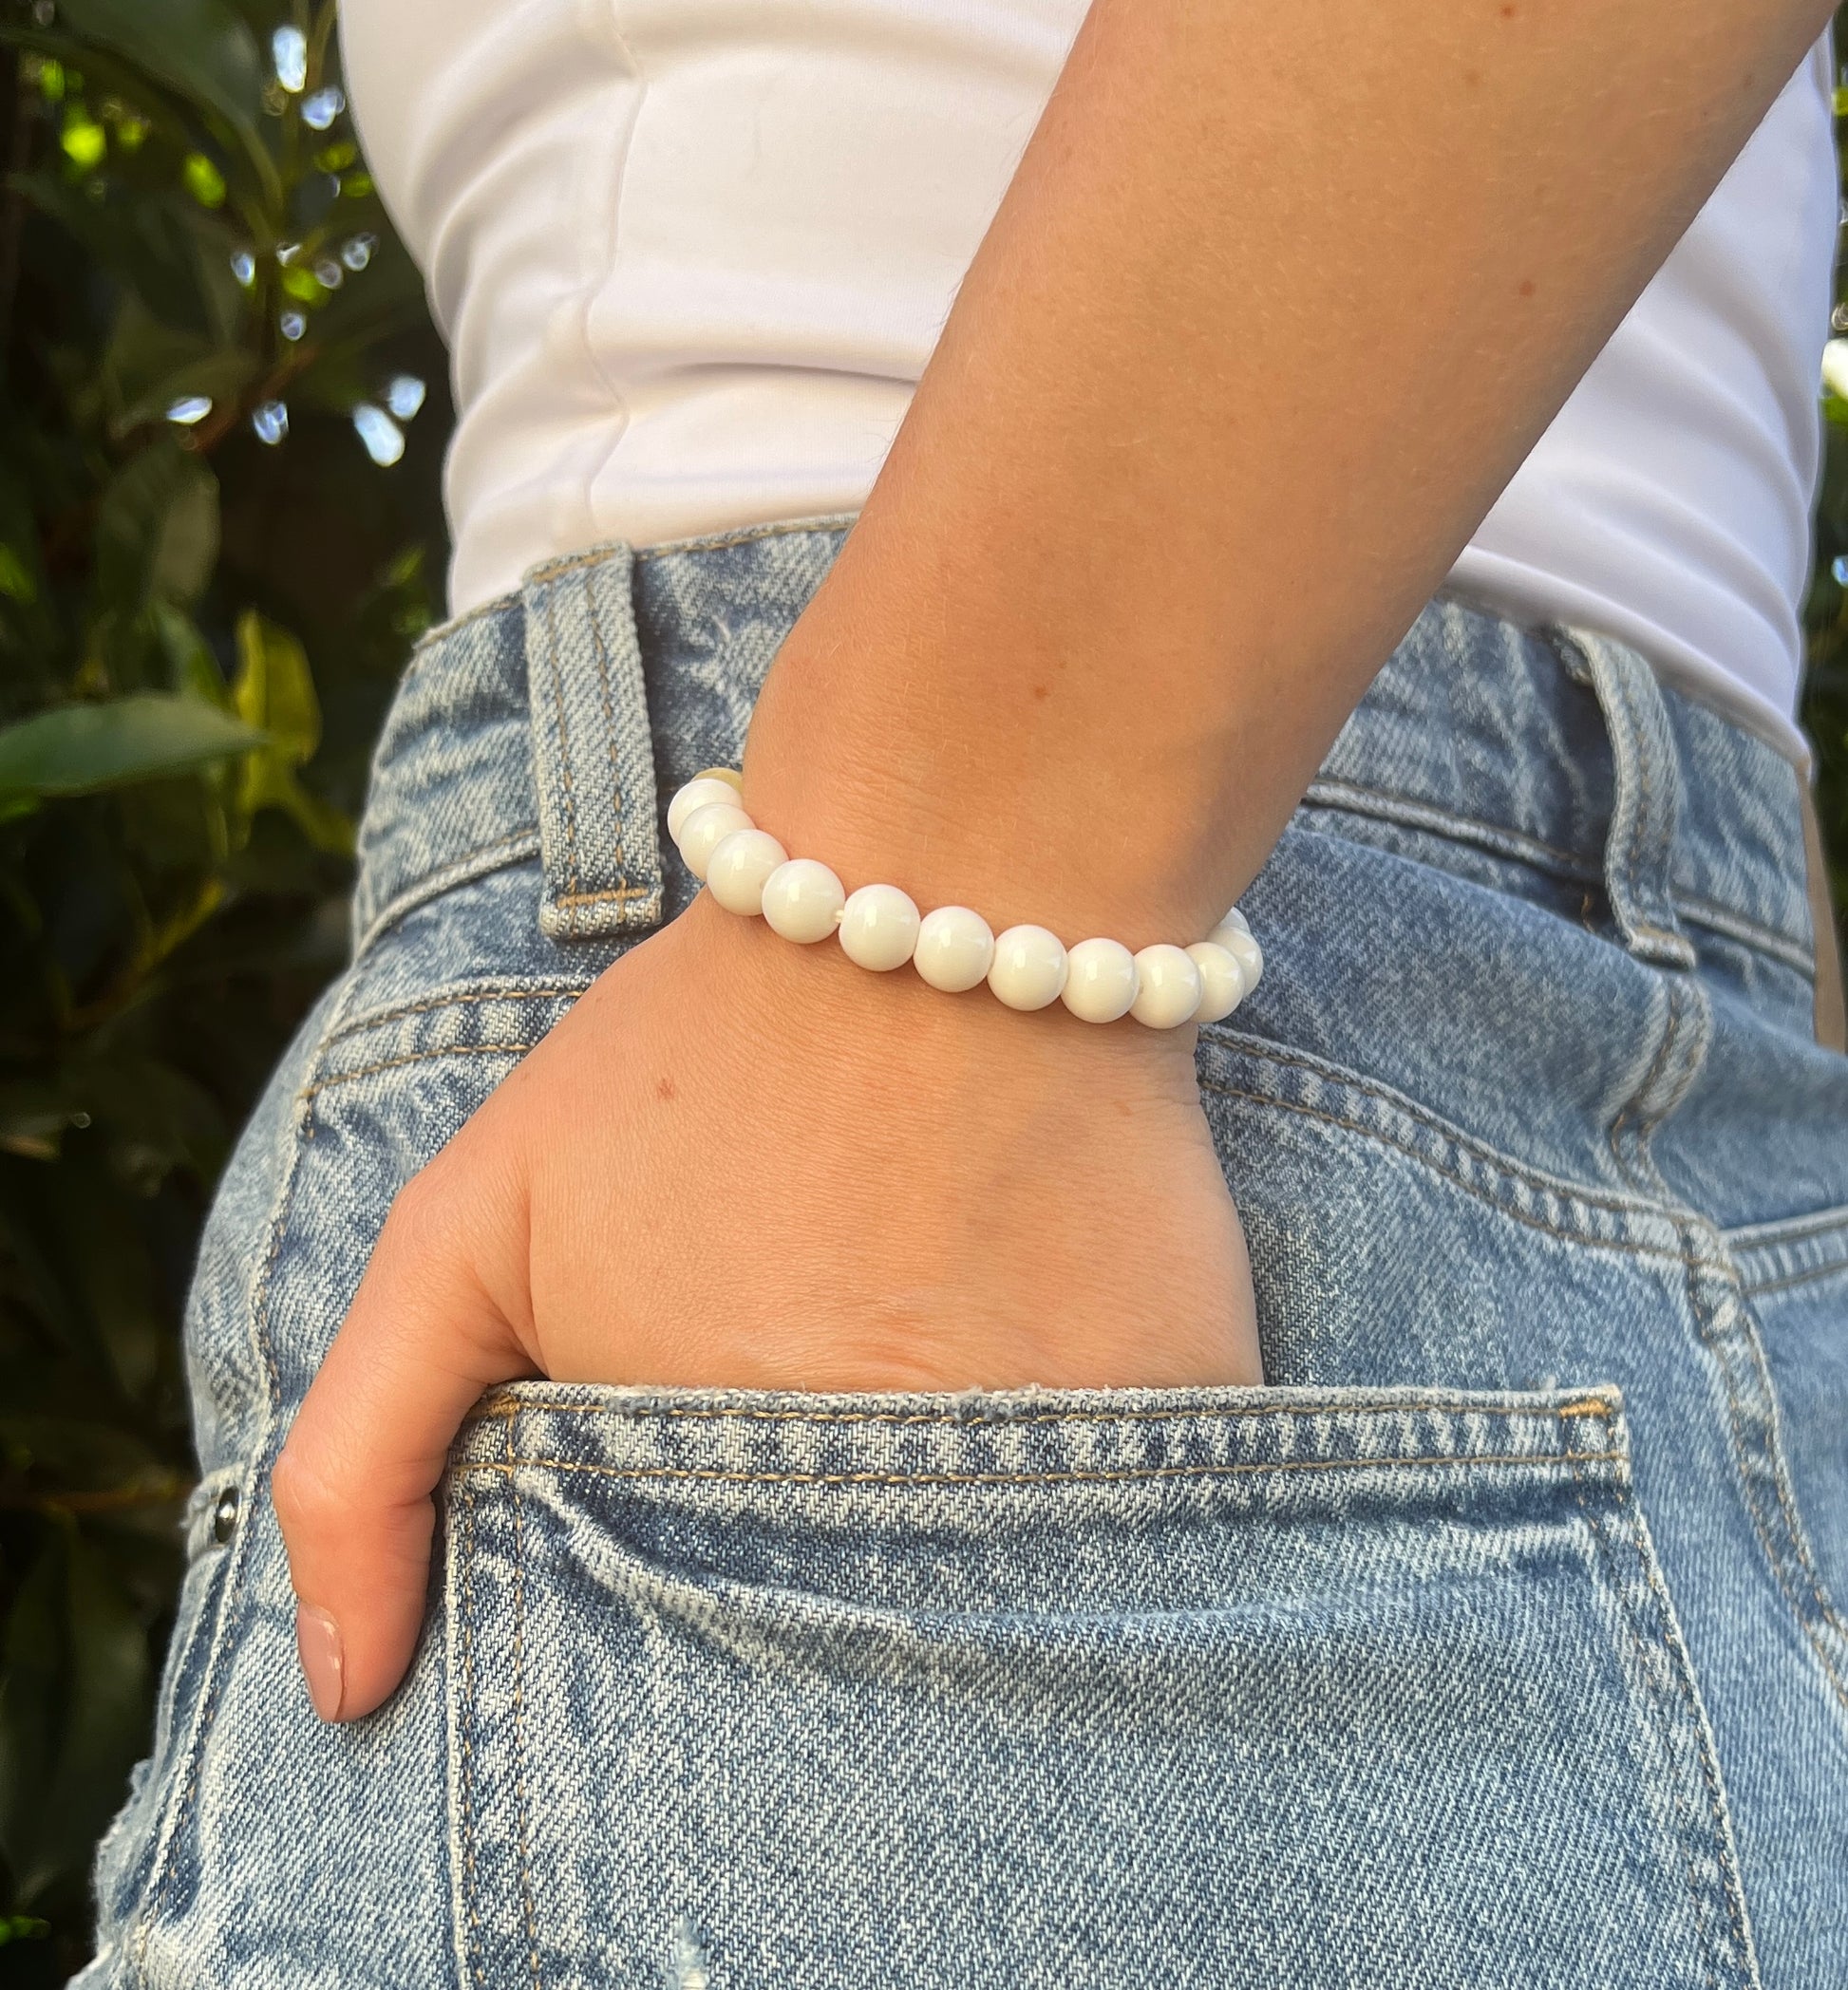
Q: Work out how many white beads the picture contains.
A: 12